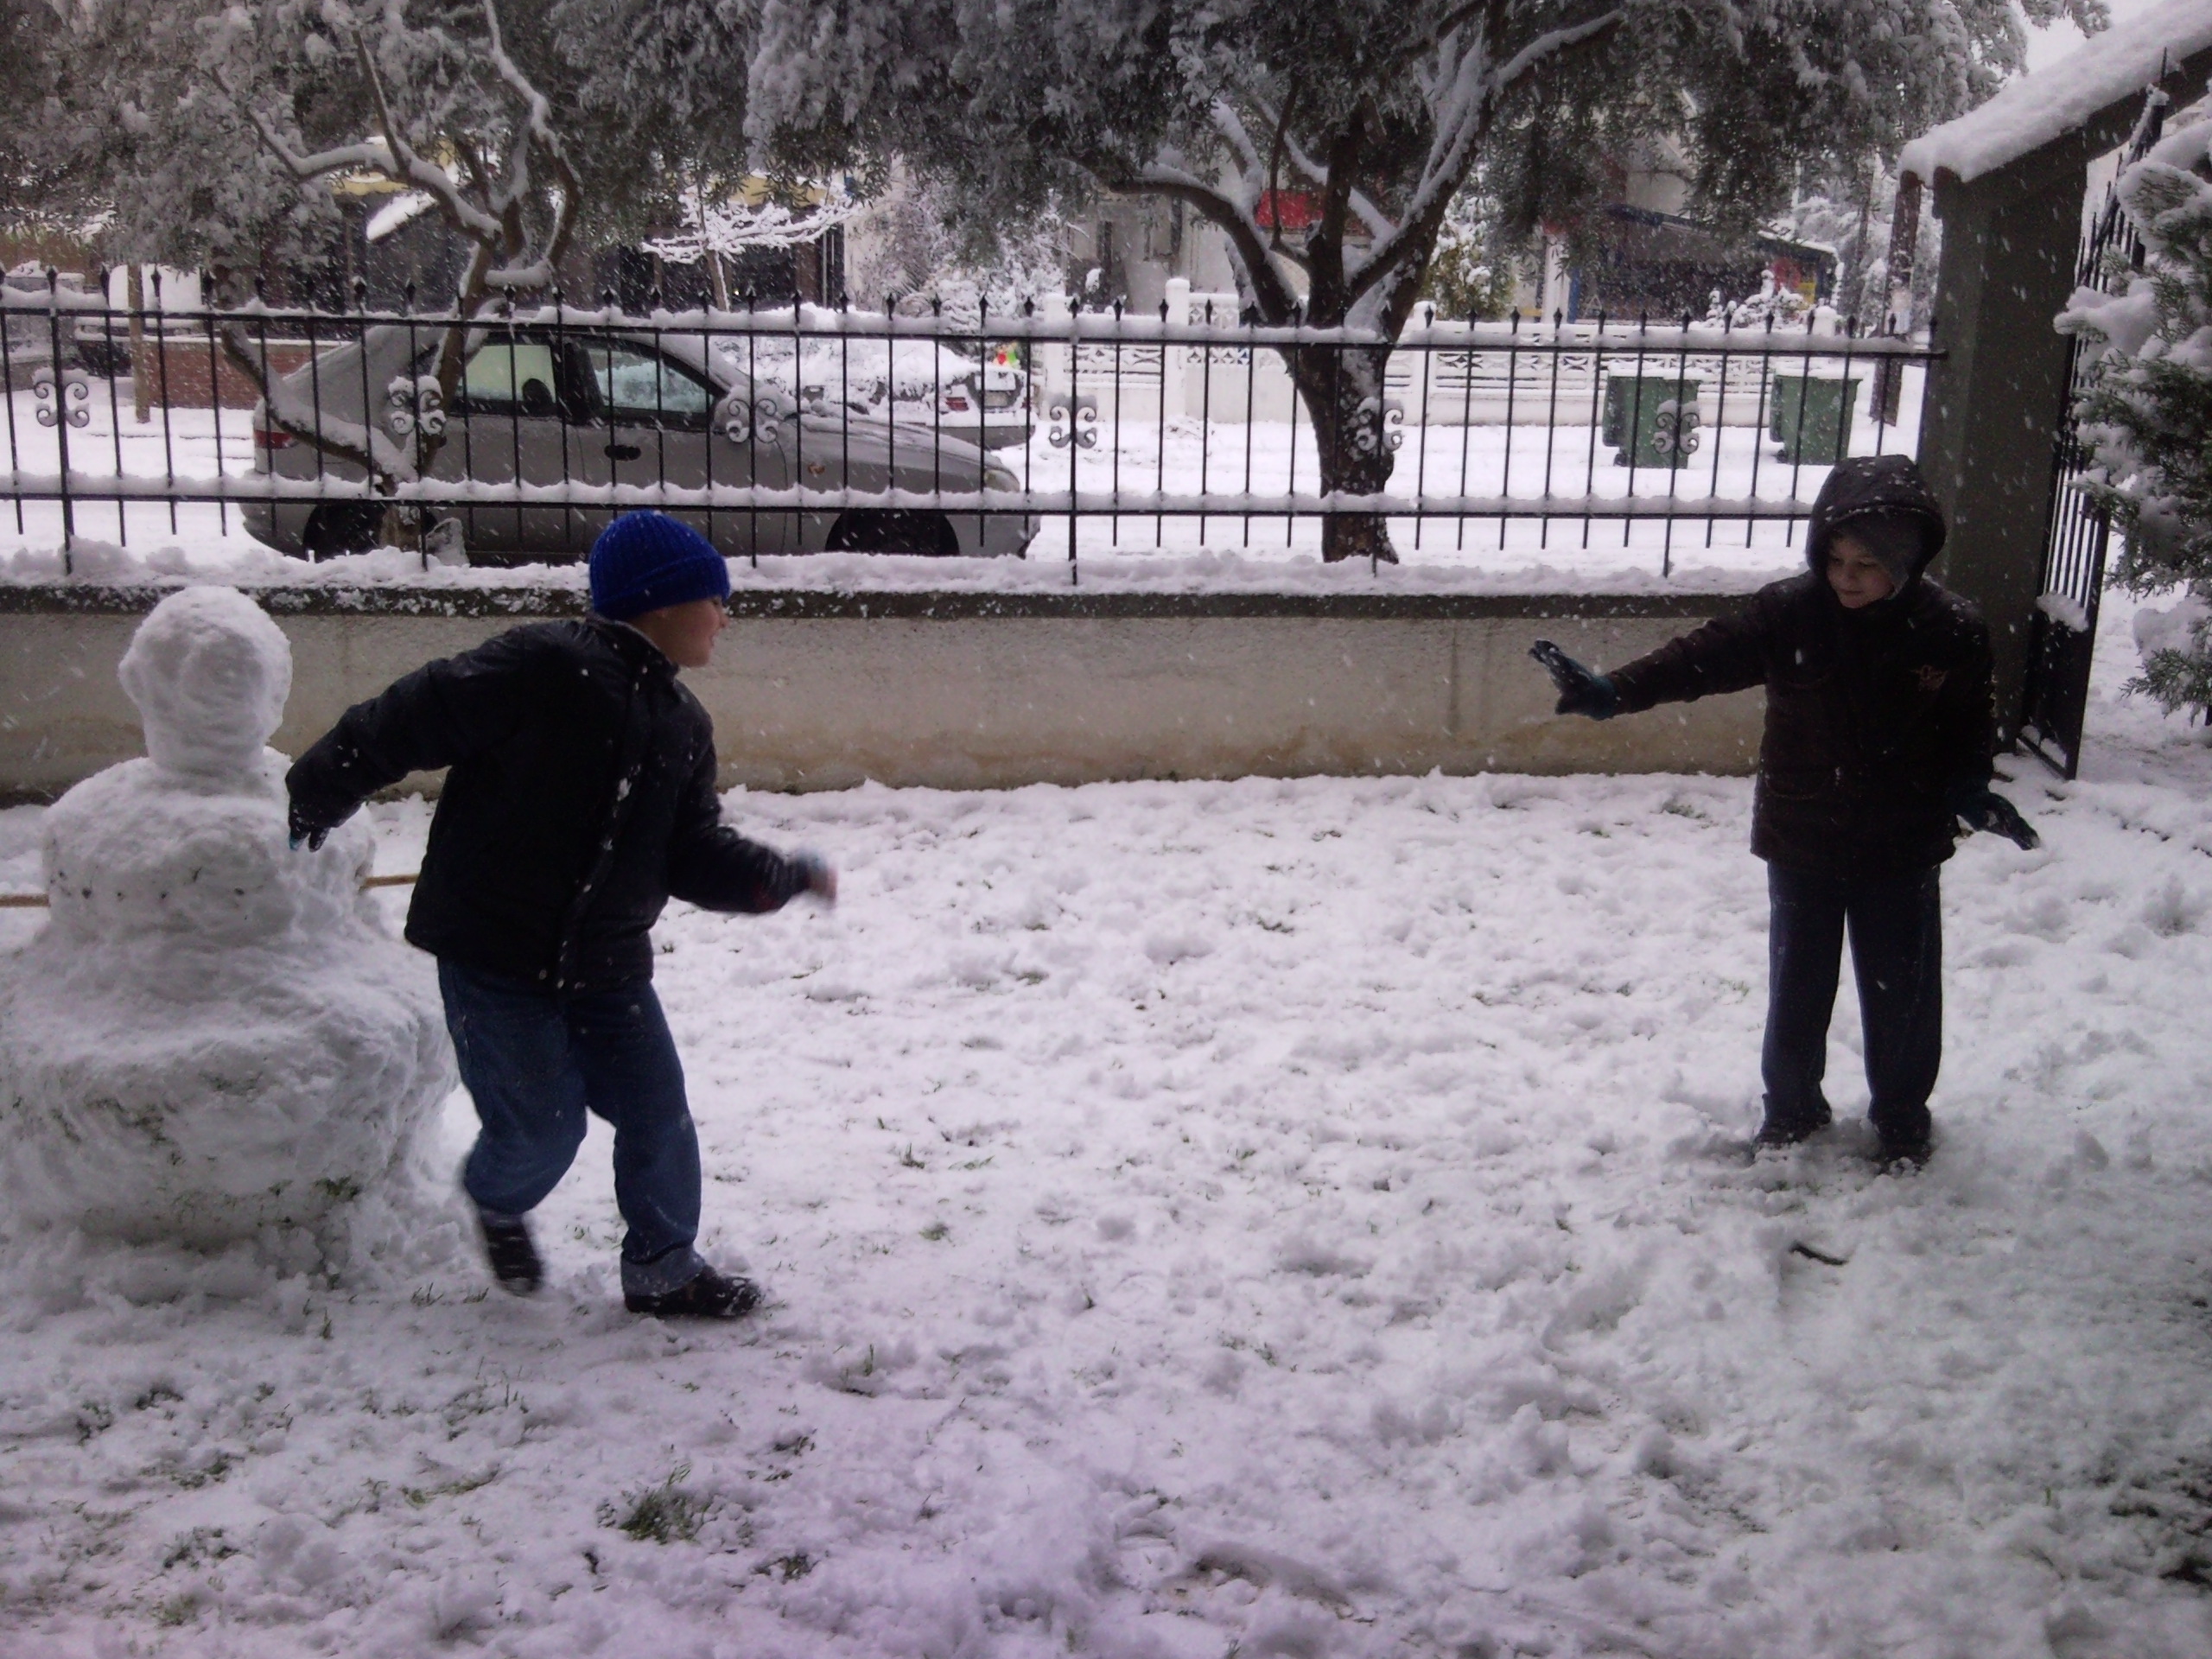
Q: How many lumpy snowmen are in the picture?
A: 1